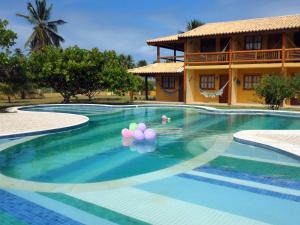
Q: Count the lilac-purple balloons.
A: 3